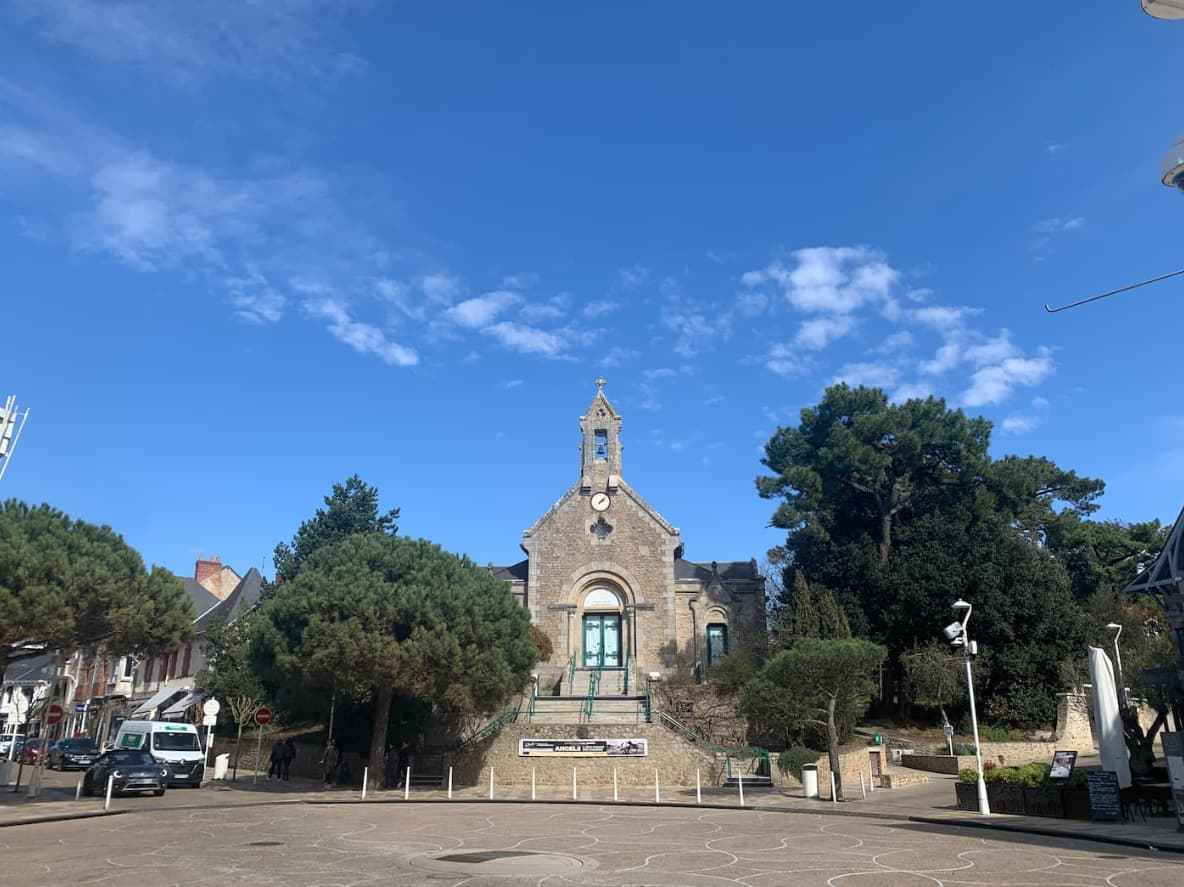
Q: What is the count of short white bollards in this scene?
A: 15